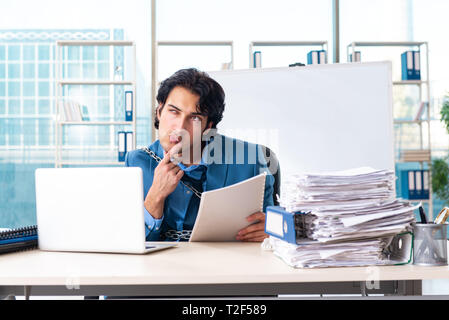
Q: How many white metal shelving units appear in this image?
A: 4